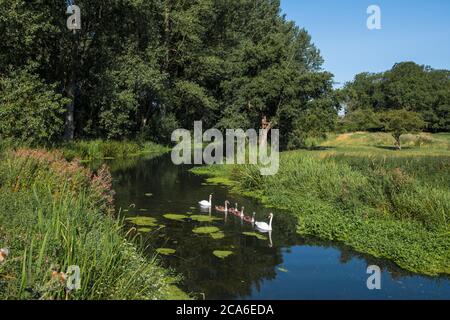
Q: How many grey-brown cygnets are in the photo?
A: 4